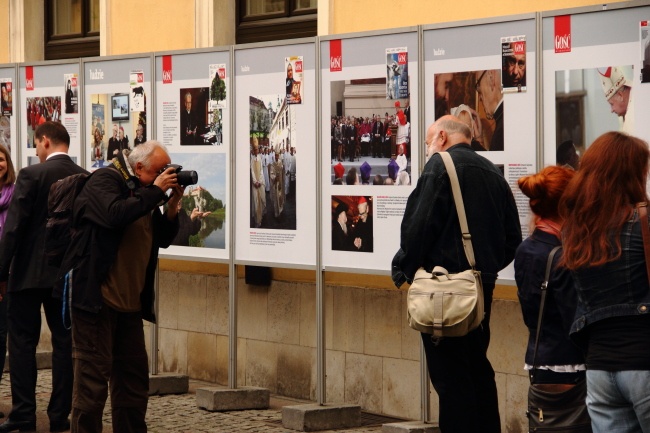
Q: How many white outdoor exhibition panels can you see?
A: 8